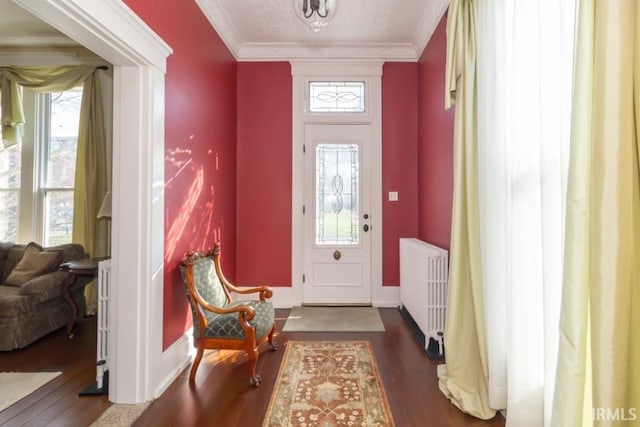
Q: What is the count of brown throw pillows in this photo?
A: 1